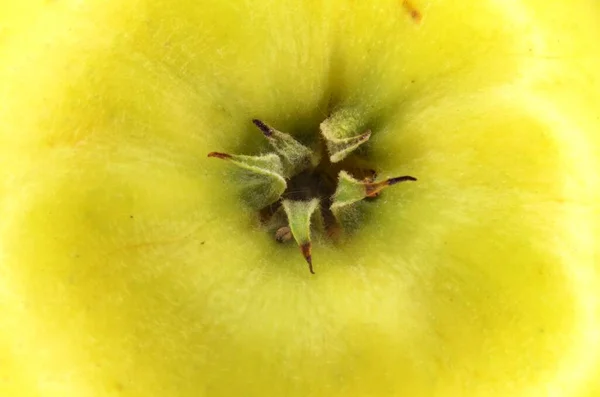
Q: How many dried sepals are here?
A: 5